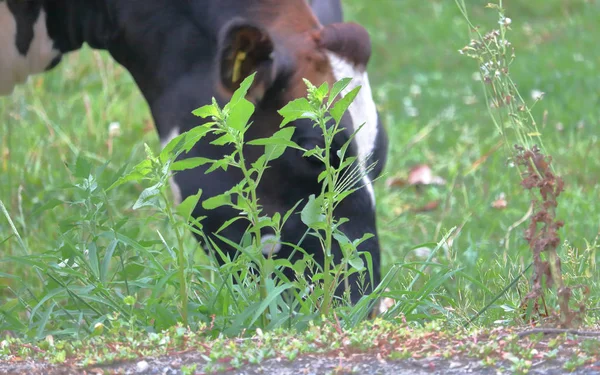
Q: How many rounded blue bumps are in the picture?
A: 0